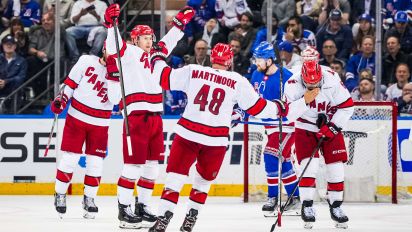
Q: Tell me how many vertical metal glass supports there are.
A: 4